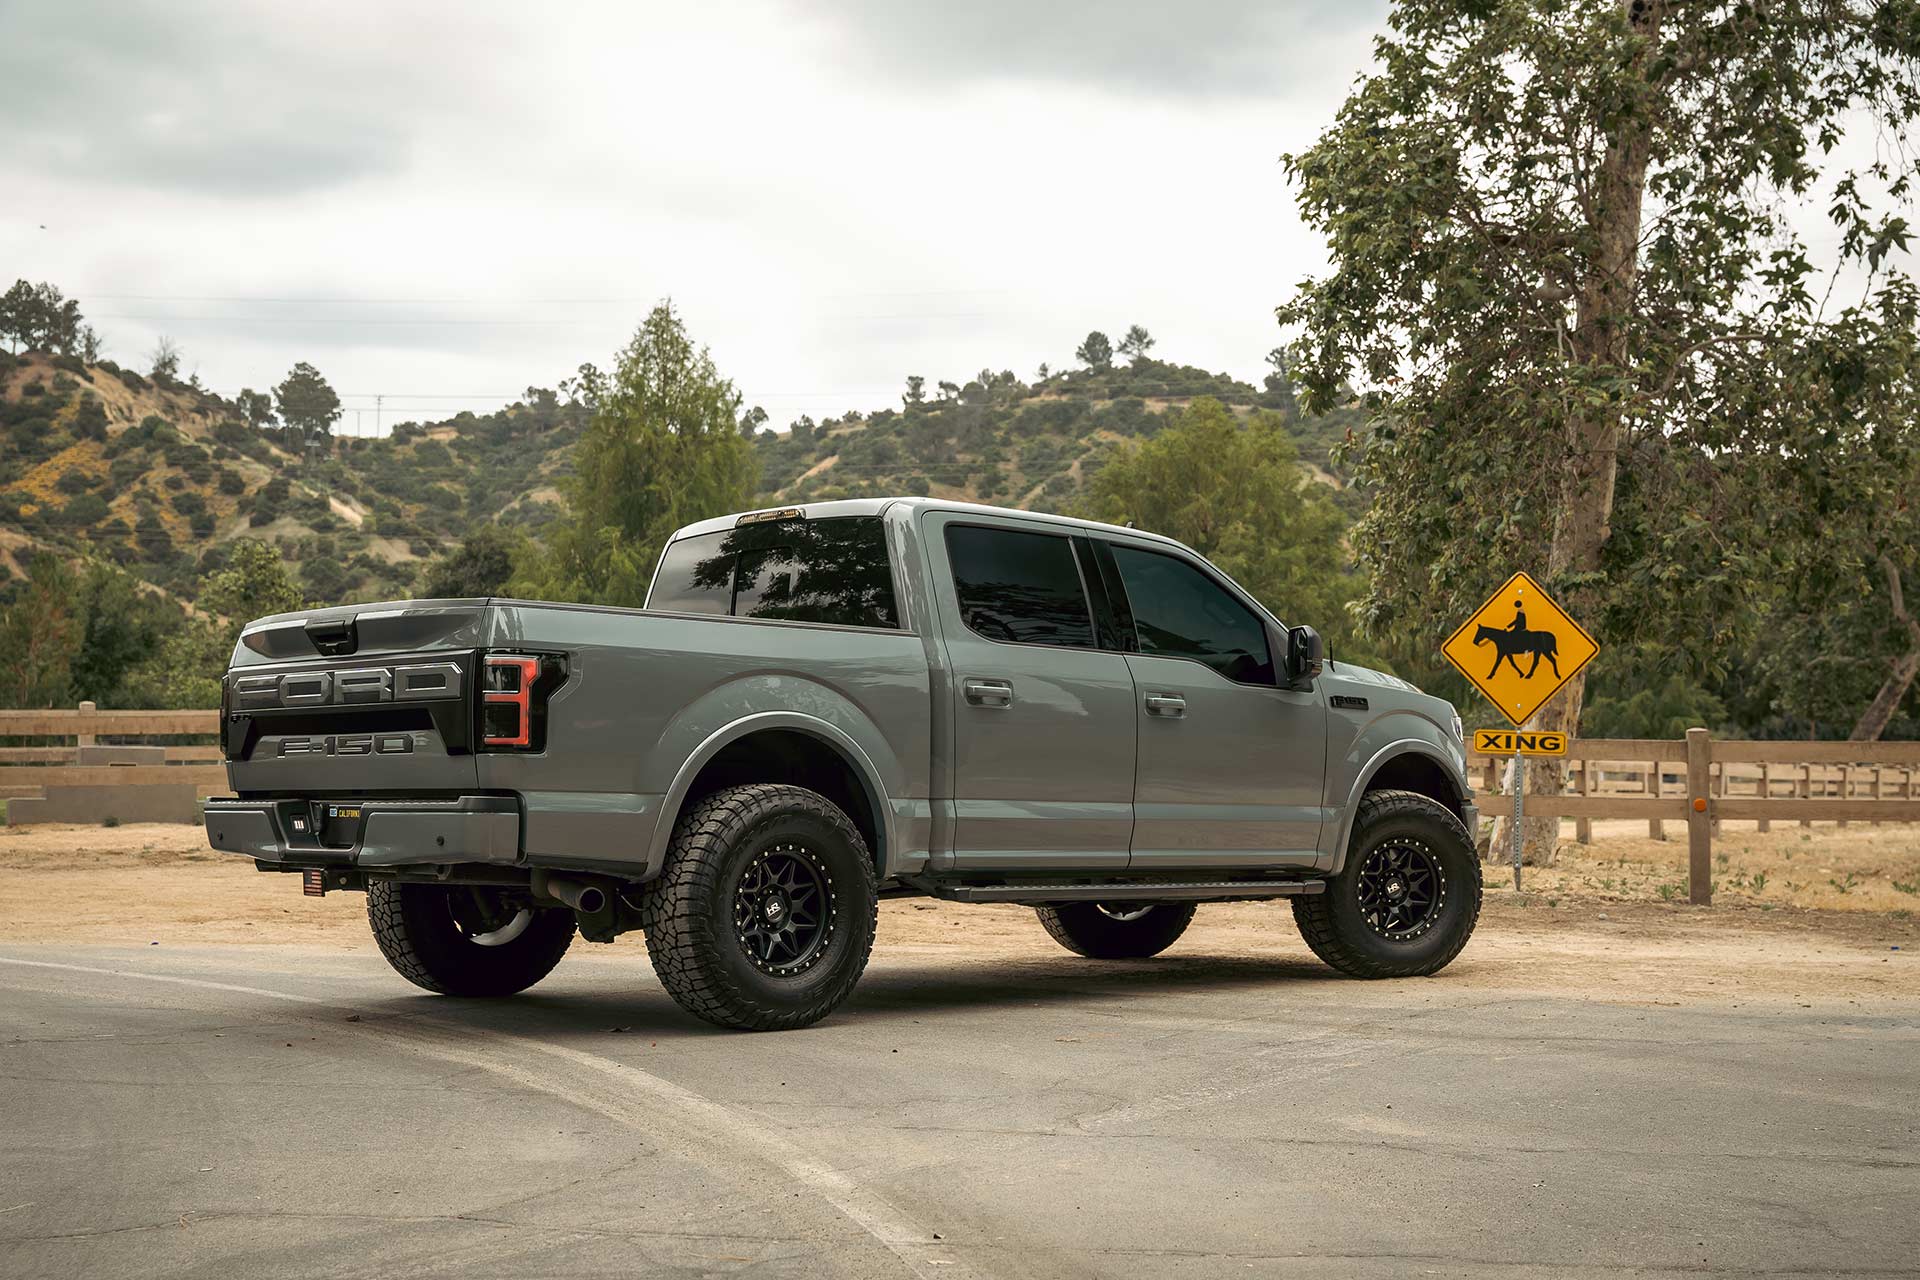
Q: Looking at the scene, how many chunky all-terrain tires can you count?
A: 4